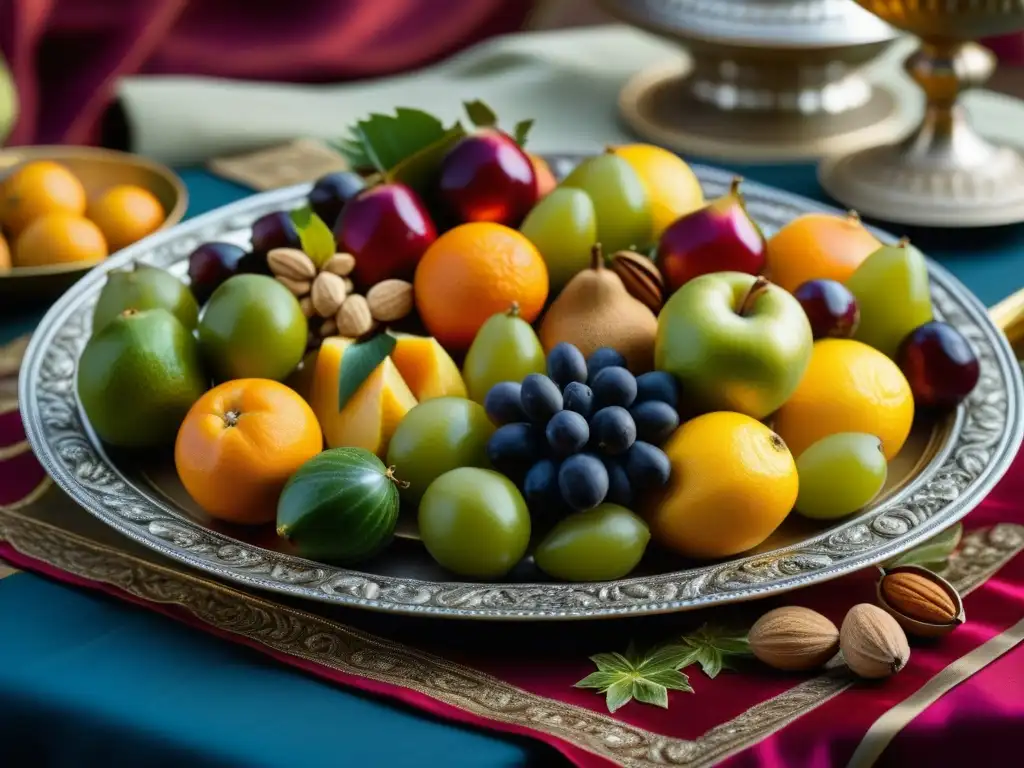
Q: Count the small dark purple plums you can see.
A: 5